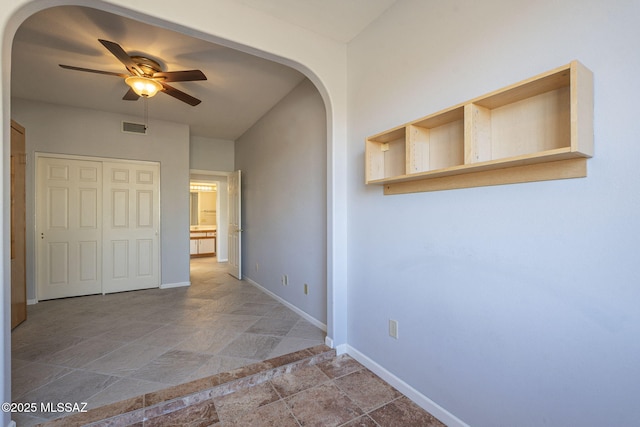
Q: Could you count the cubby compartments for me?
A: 3